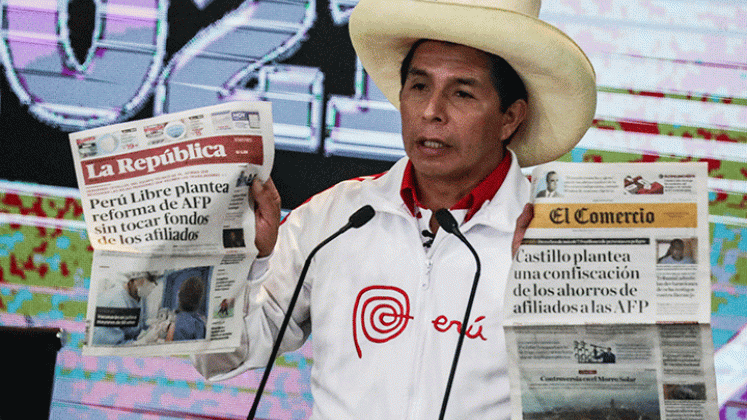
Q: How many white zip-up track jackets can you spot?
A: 1